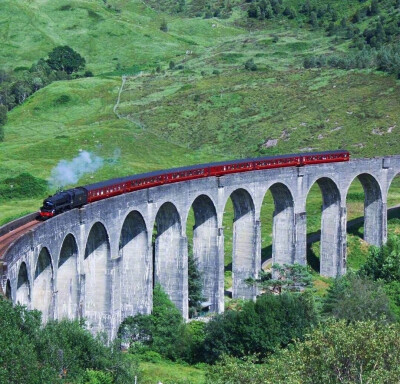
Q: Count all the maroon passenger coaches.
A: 6